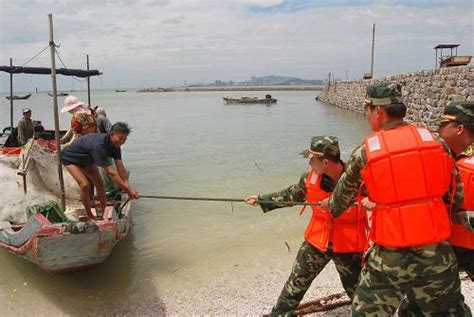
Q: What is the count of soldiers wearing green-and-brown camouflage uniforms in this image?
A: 3